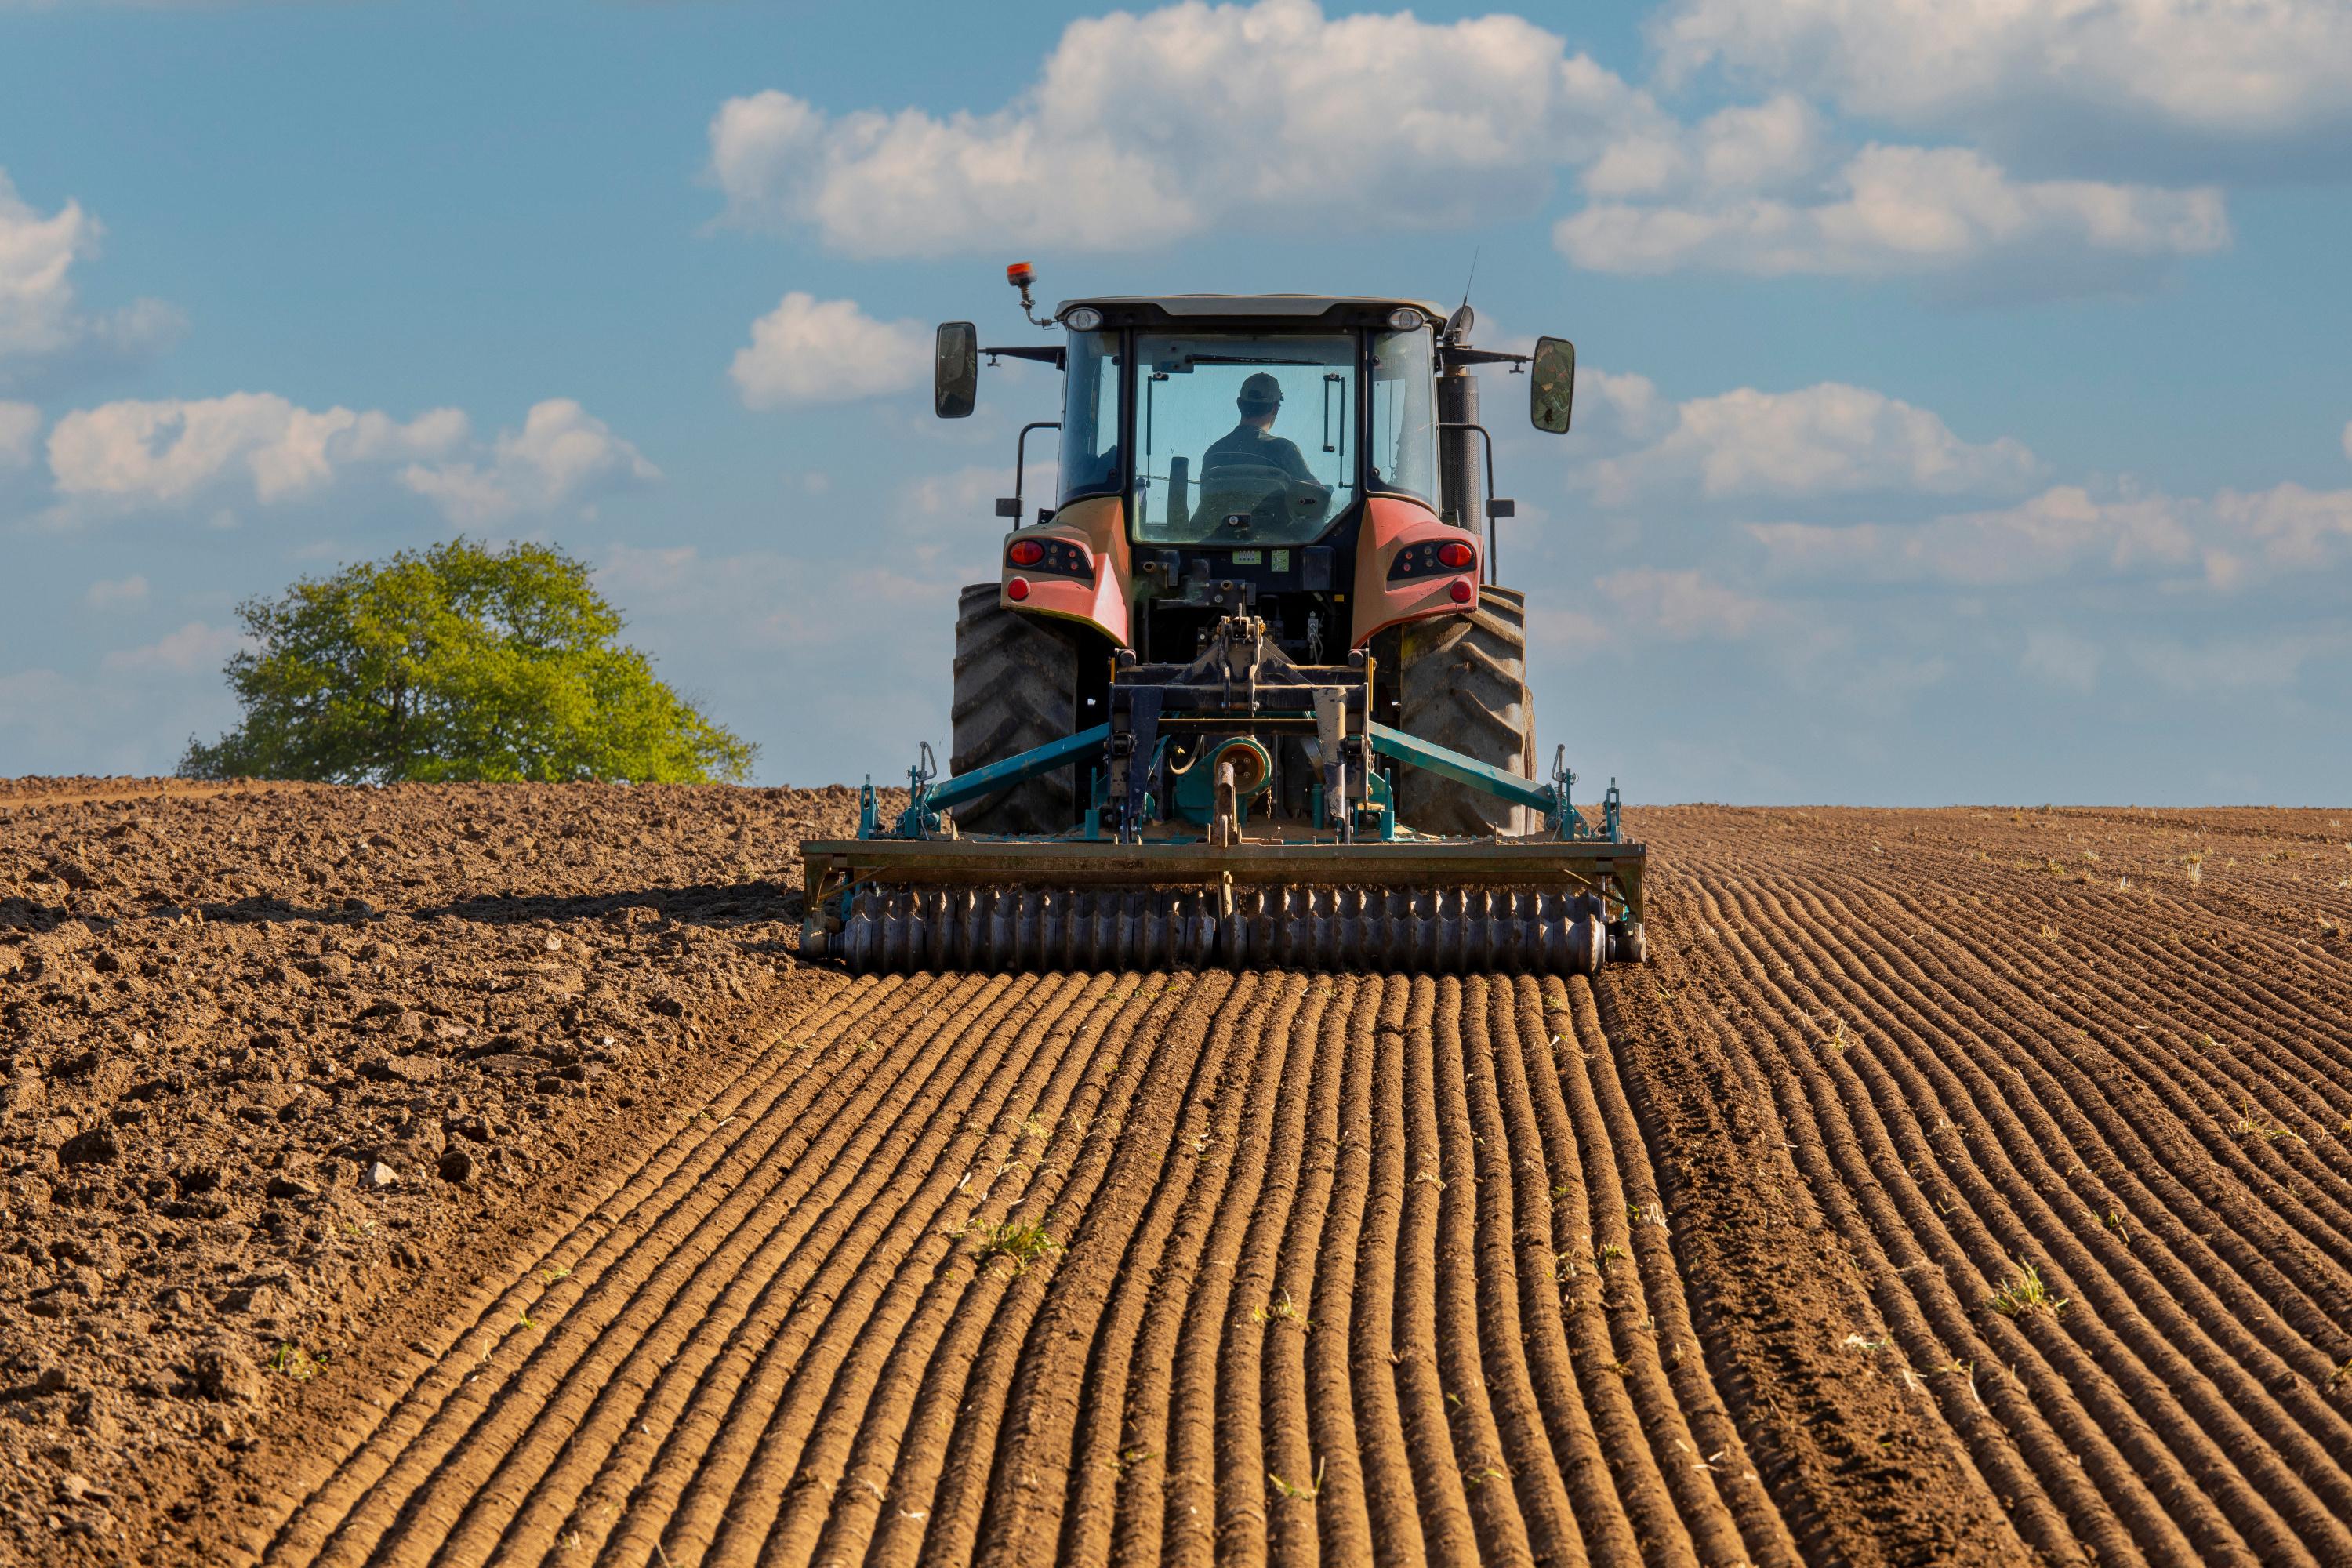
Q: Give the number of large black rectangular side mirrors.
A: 2